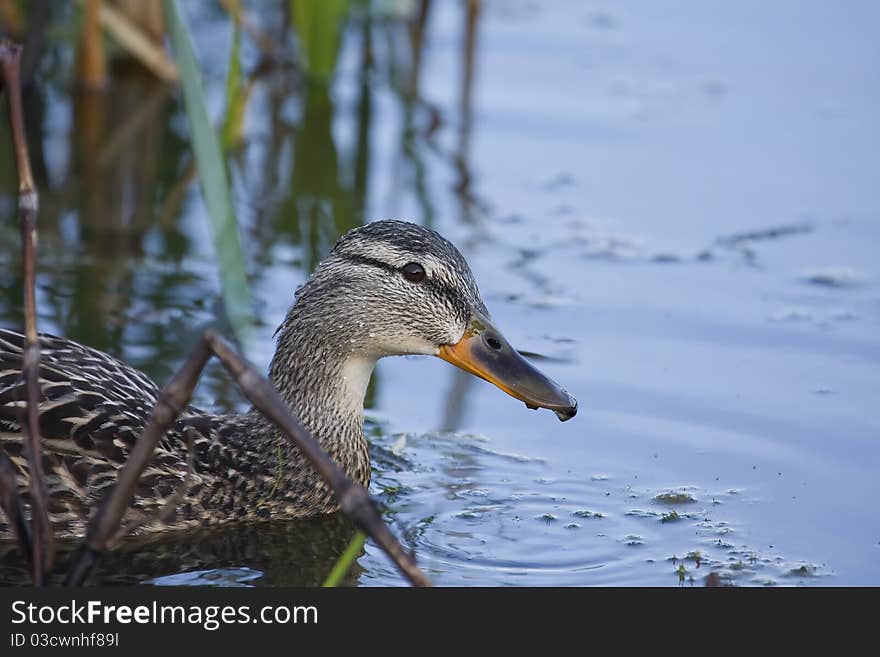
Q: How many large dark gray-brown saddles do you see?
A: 1